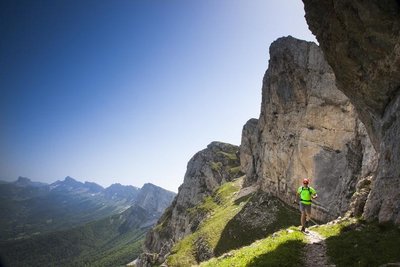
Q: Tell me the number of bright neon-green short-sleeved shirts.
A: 1